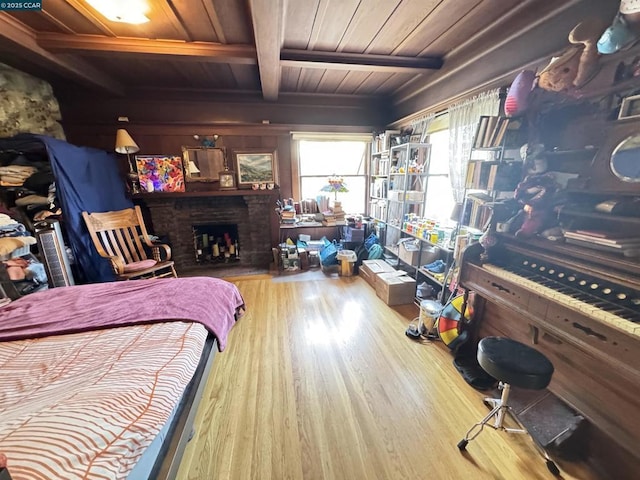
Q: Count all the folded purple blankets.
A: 1